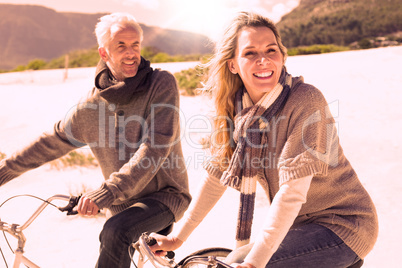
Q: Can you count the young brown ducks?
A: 0